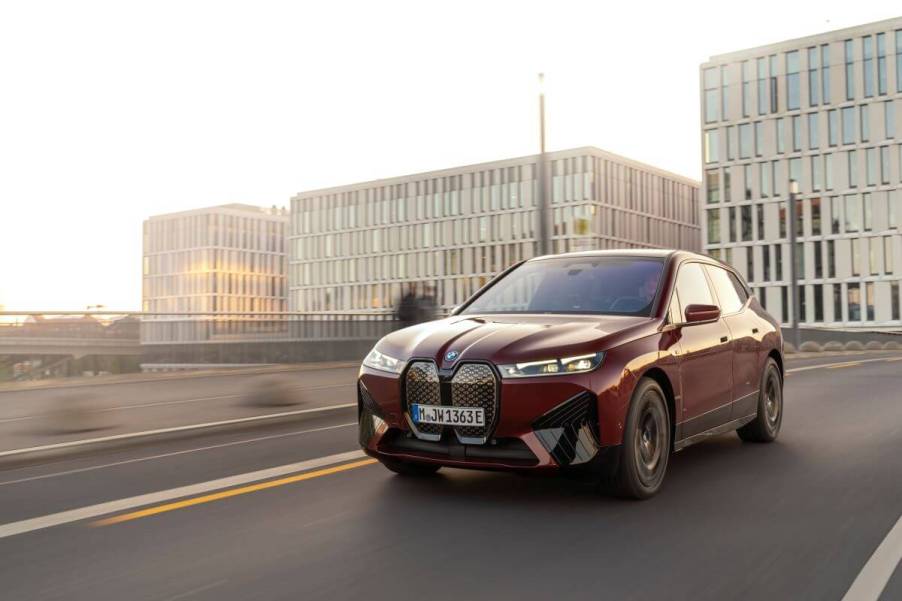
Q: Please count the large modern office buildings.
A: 3